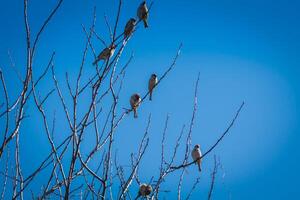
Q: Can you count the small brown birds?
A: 7